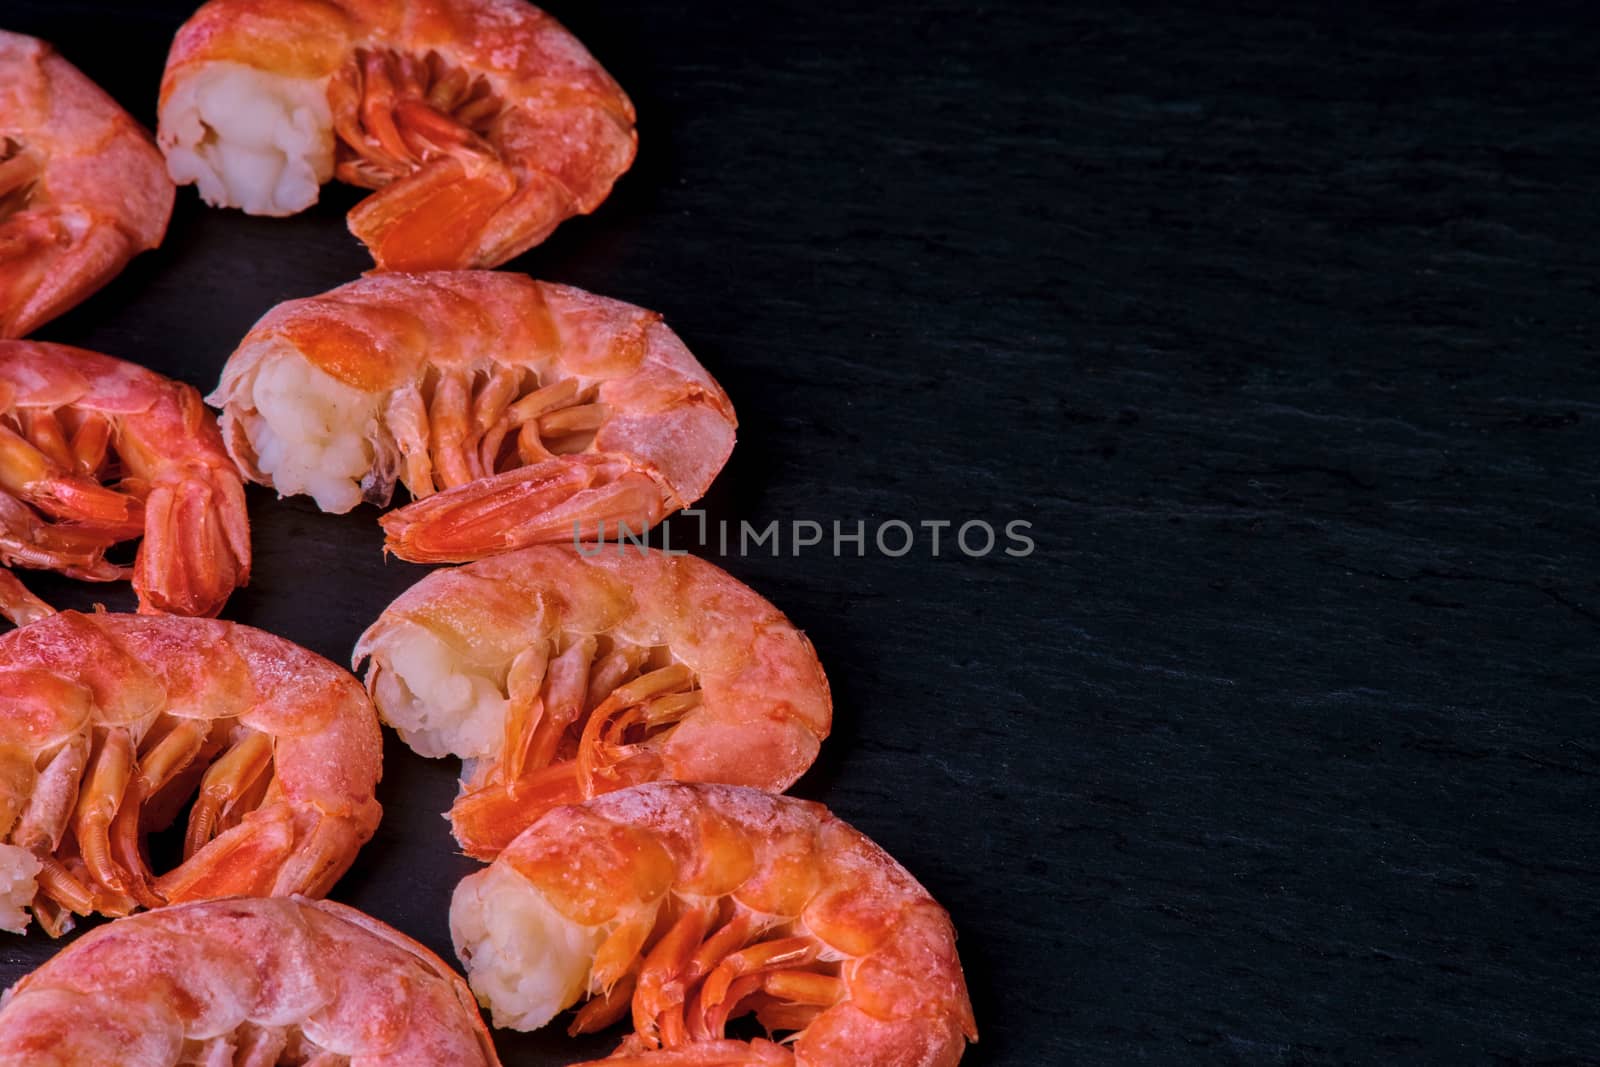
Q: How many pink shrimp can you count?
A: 8